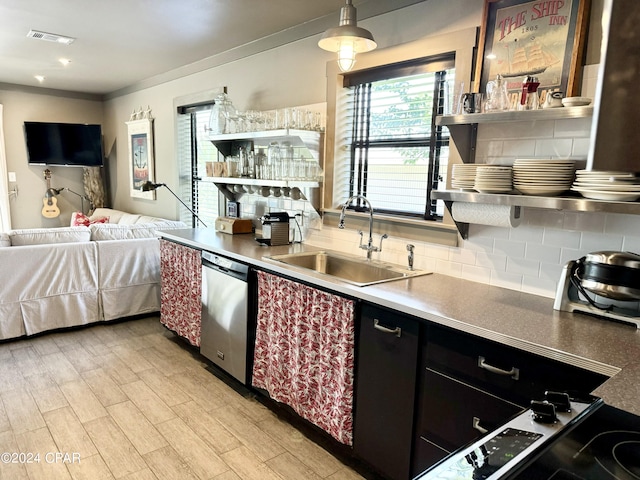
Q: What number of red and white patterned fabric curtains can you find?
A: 2